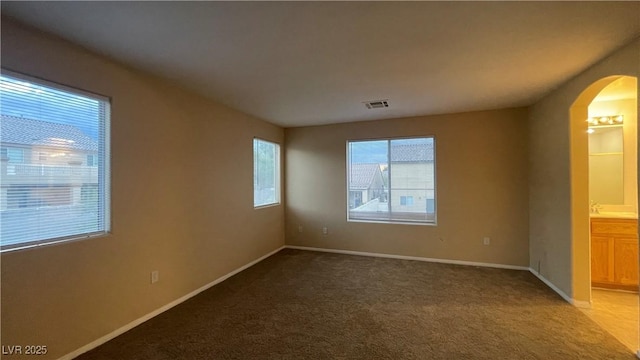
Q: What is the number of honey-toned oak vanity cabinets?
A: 1